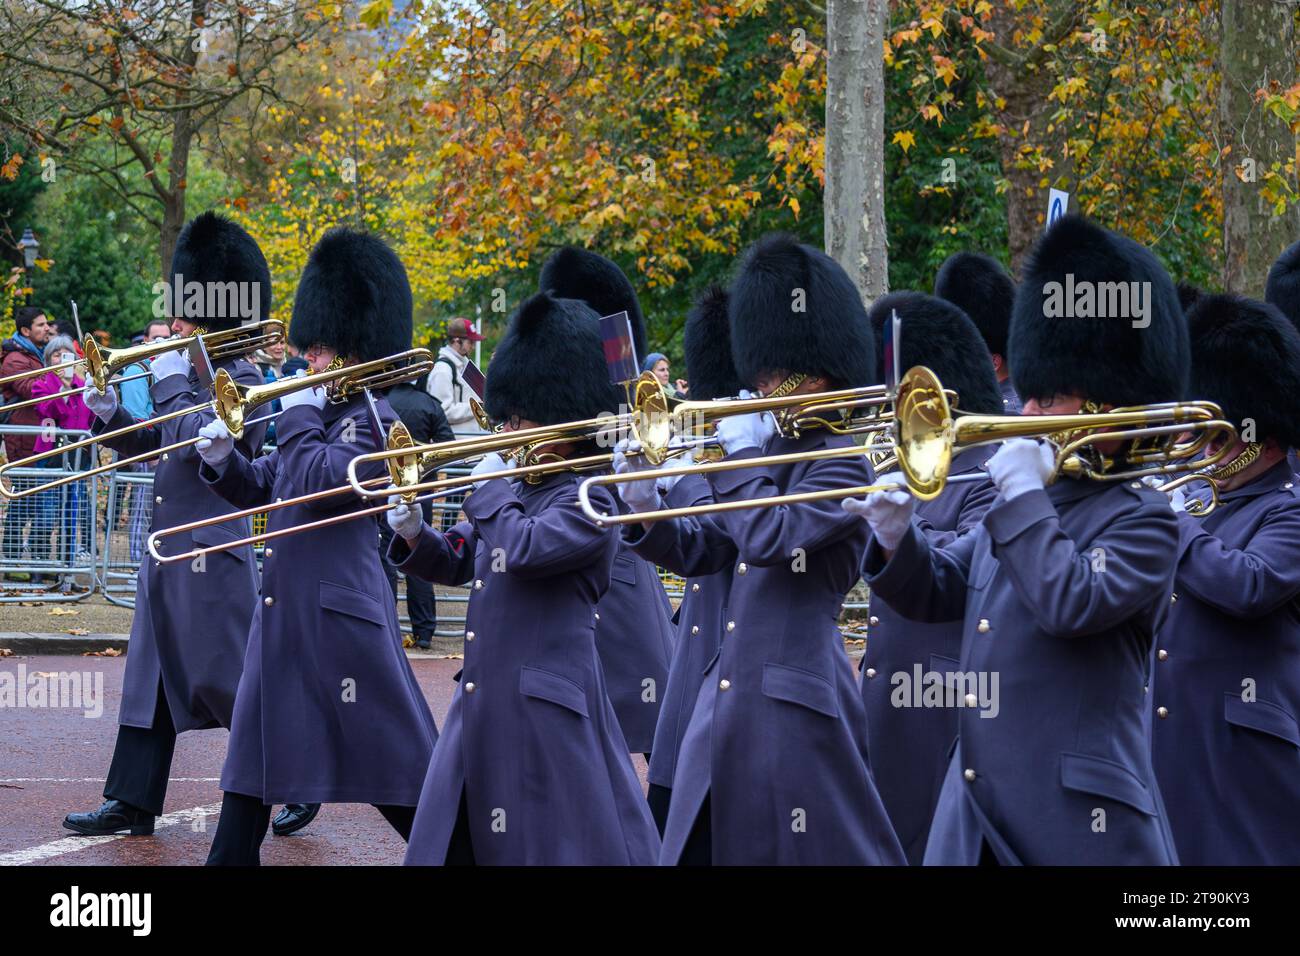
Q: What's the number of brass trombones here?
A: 5